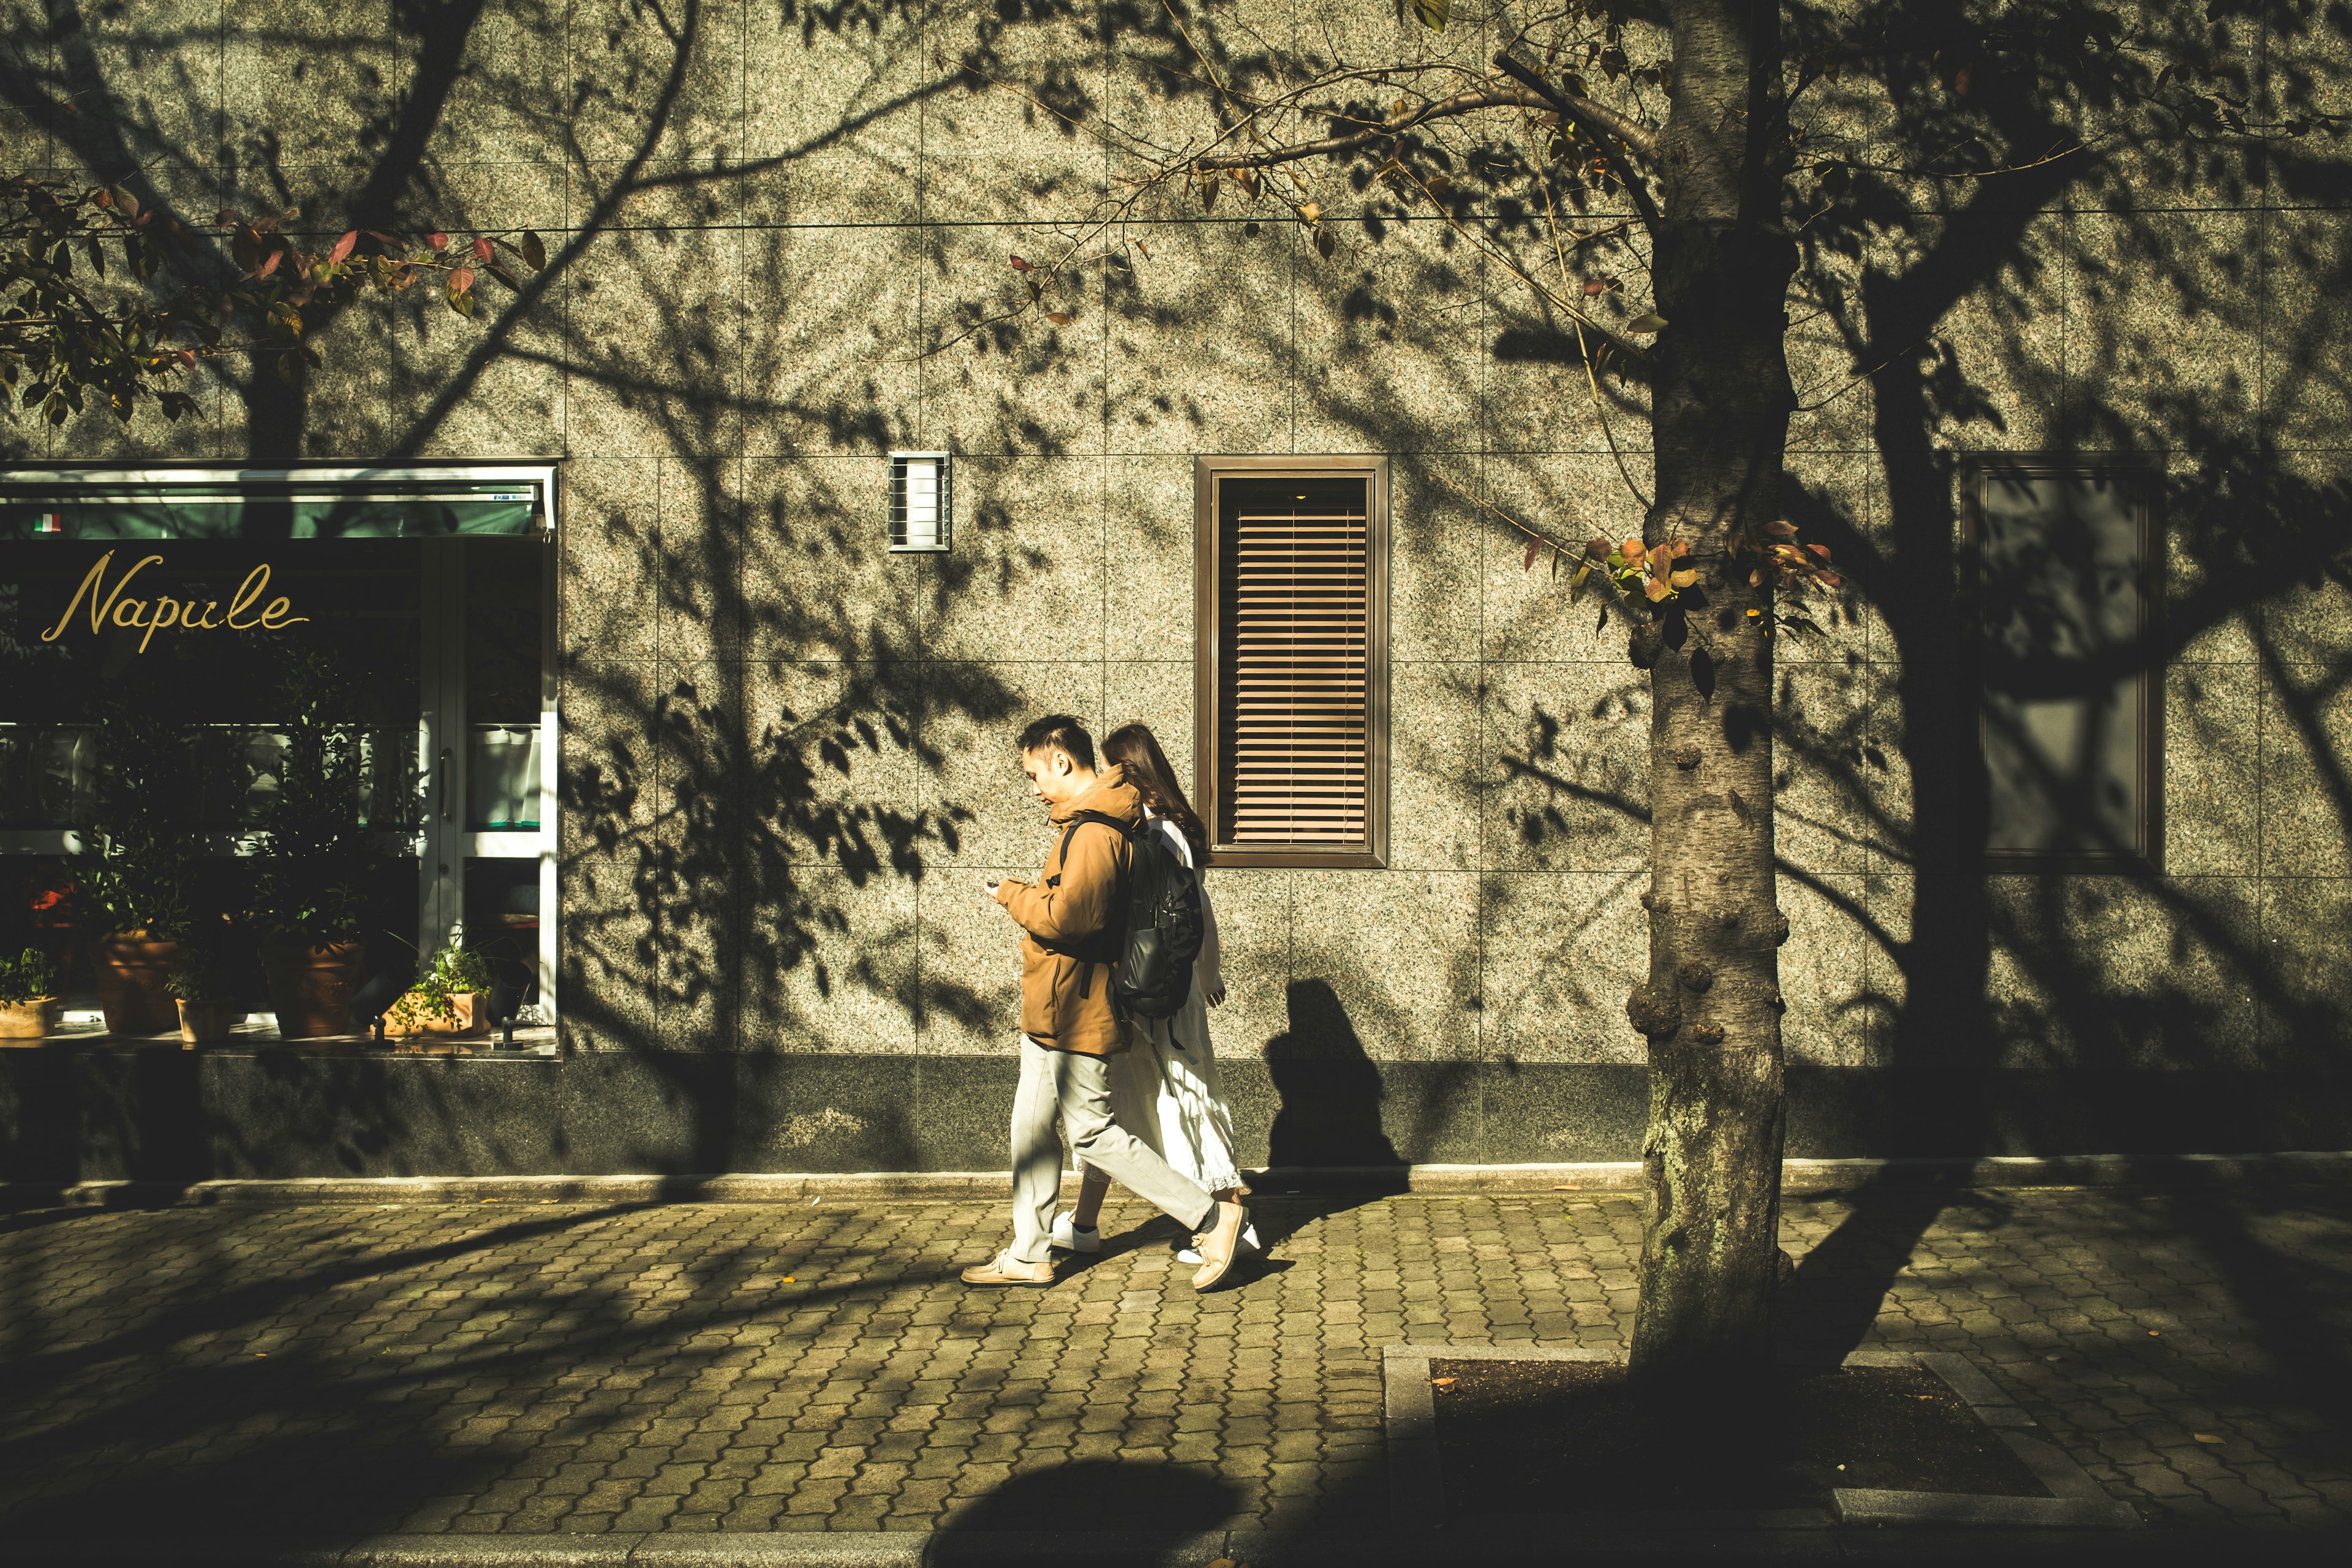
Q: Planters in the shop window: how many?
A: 5